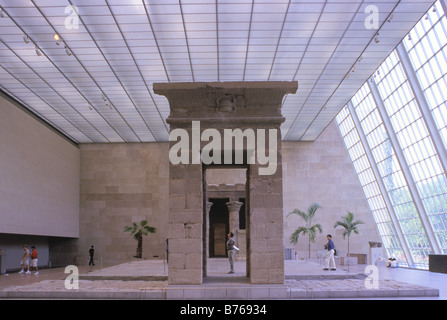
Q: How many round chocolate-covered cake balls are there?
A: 0